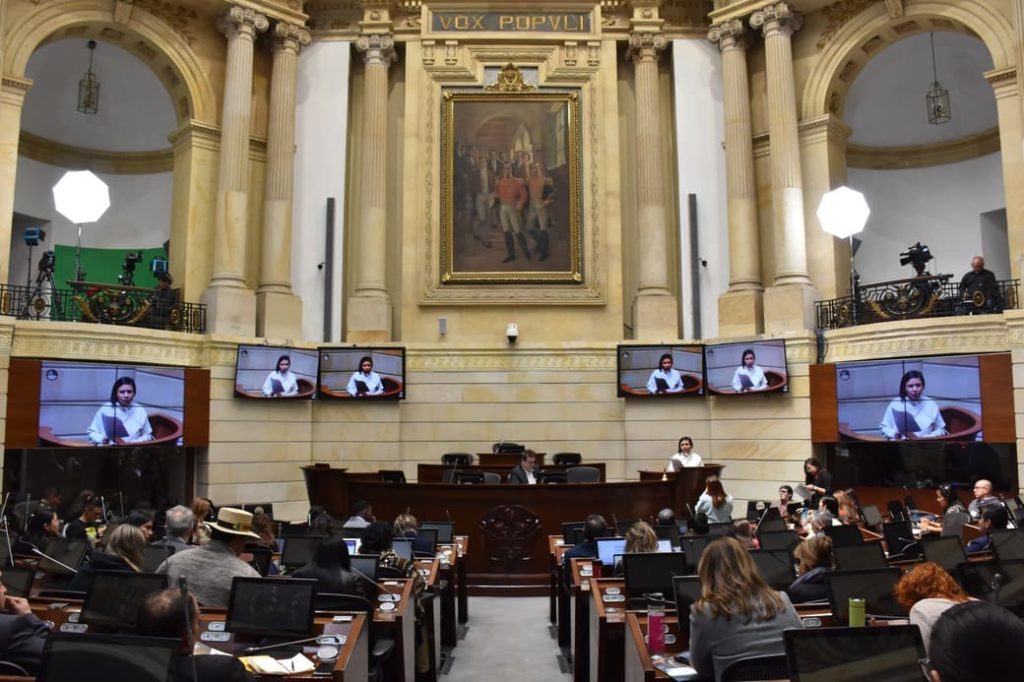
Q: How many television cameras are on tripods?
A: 3